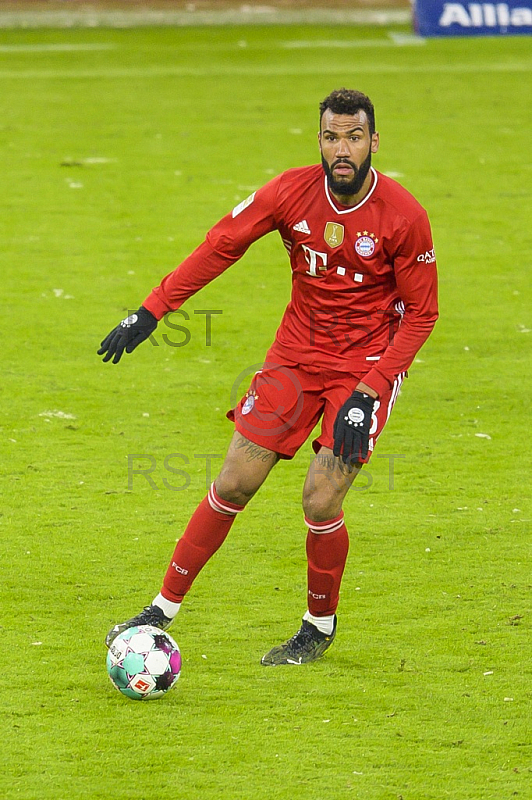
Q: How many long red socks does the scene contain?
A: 2